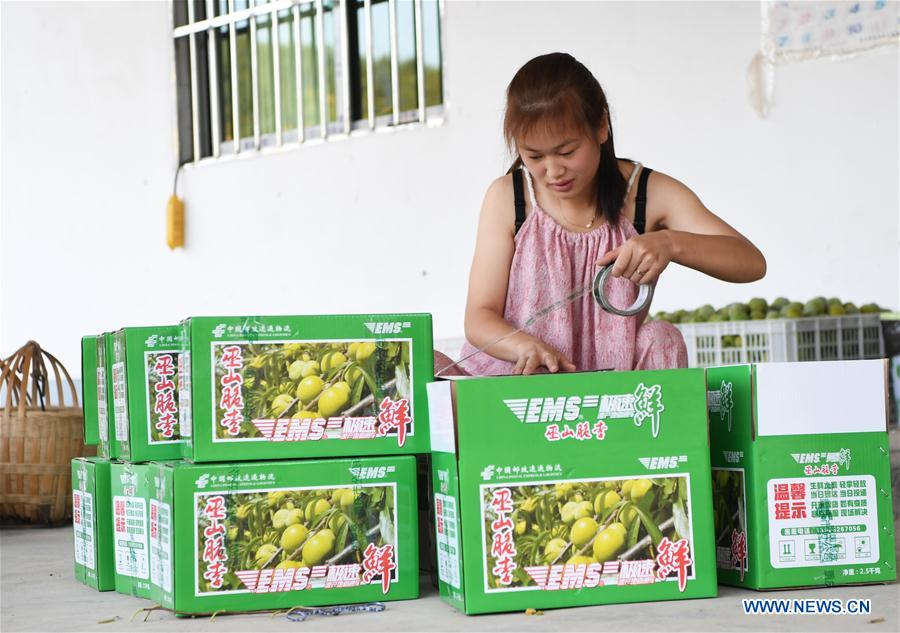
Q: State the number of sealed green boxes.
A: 7